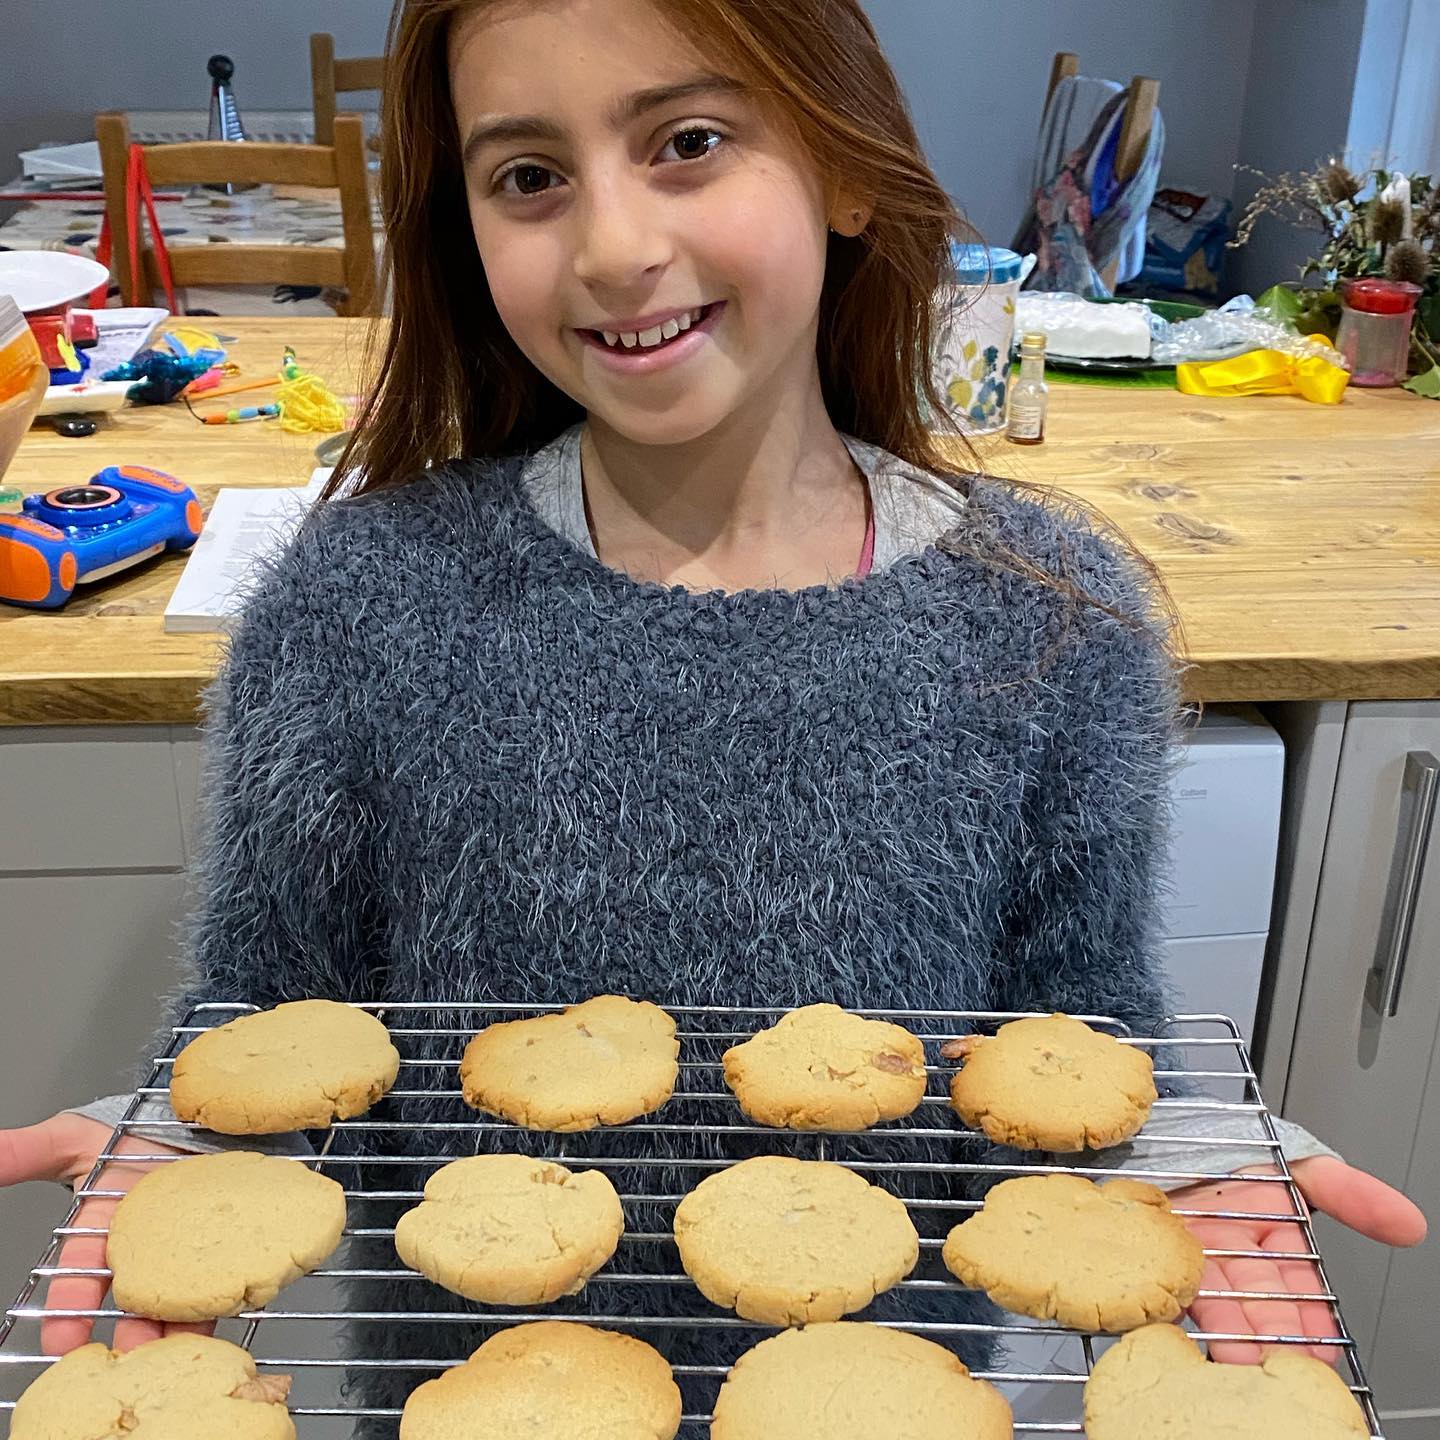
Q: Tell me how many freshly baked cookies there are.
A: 12